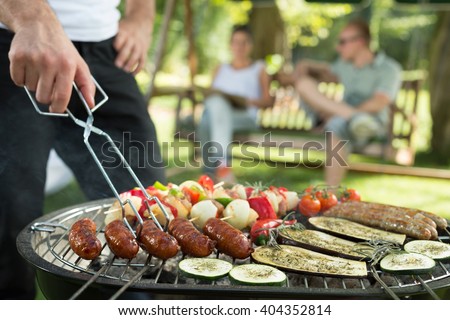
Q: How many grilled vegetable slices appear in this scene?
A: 7